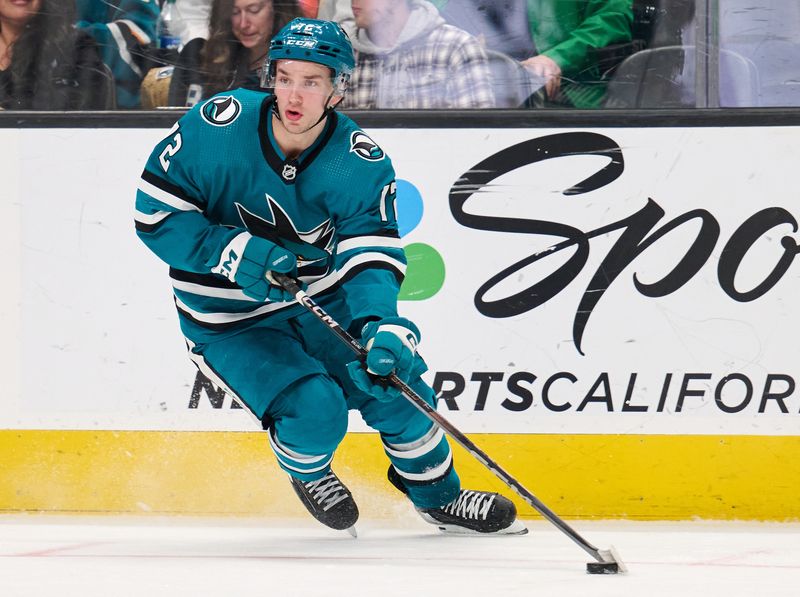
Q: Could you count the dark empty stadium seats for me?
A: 1